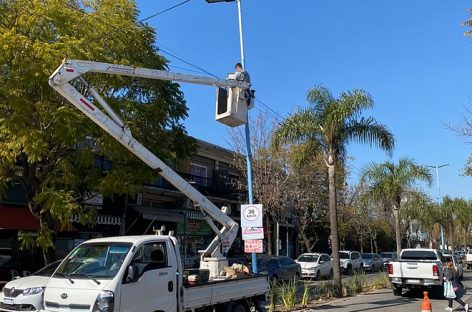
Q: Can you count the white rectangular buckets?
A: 1